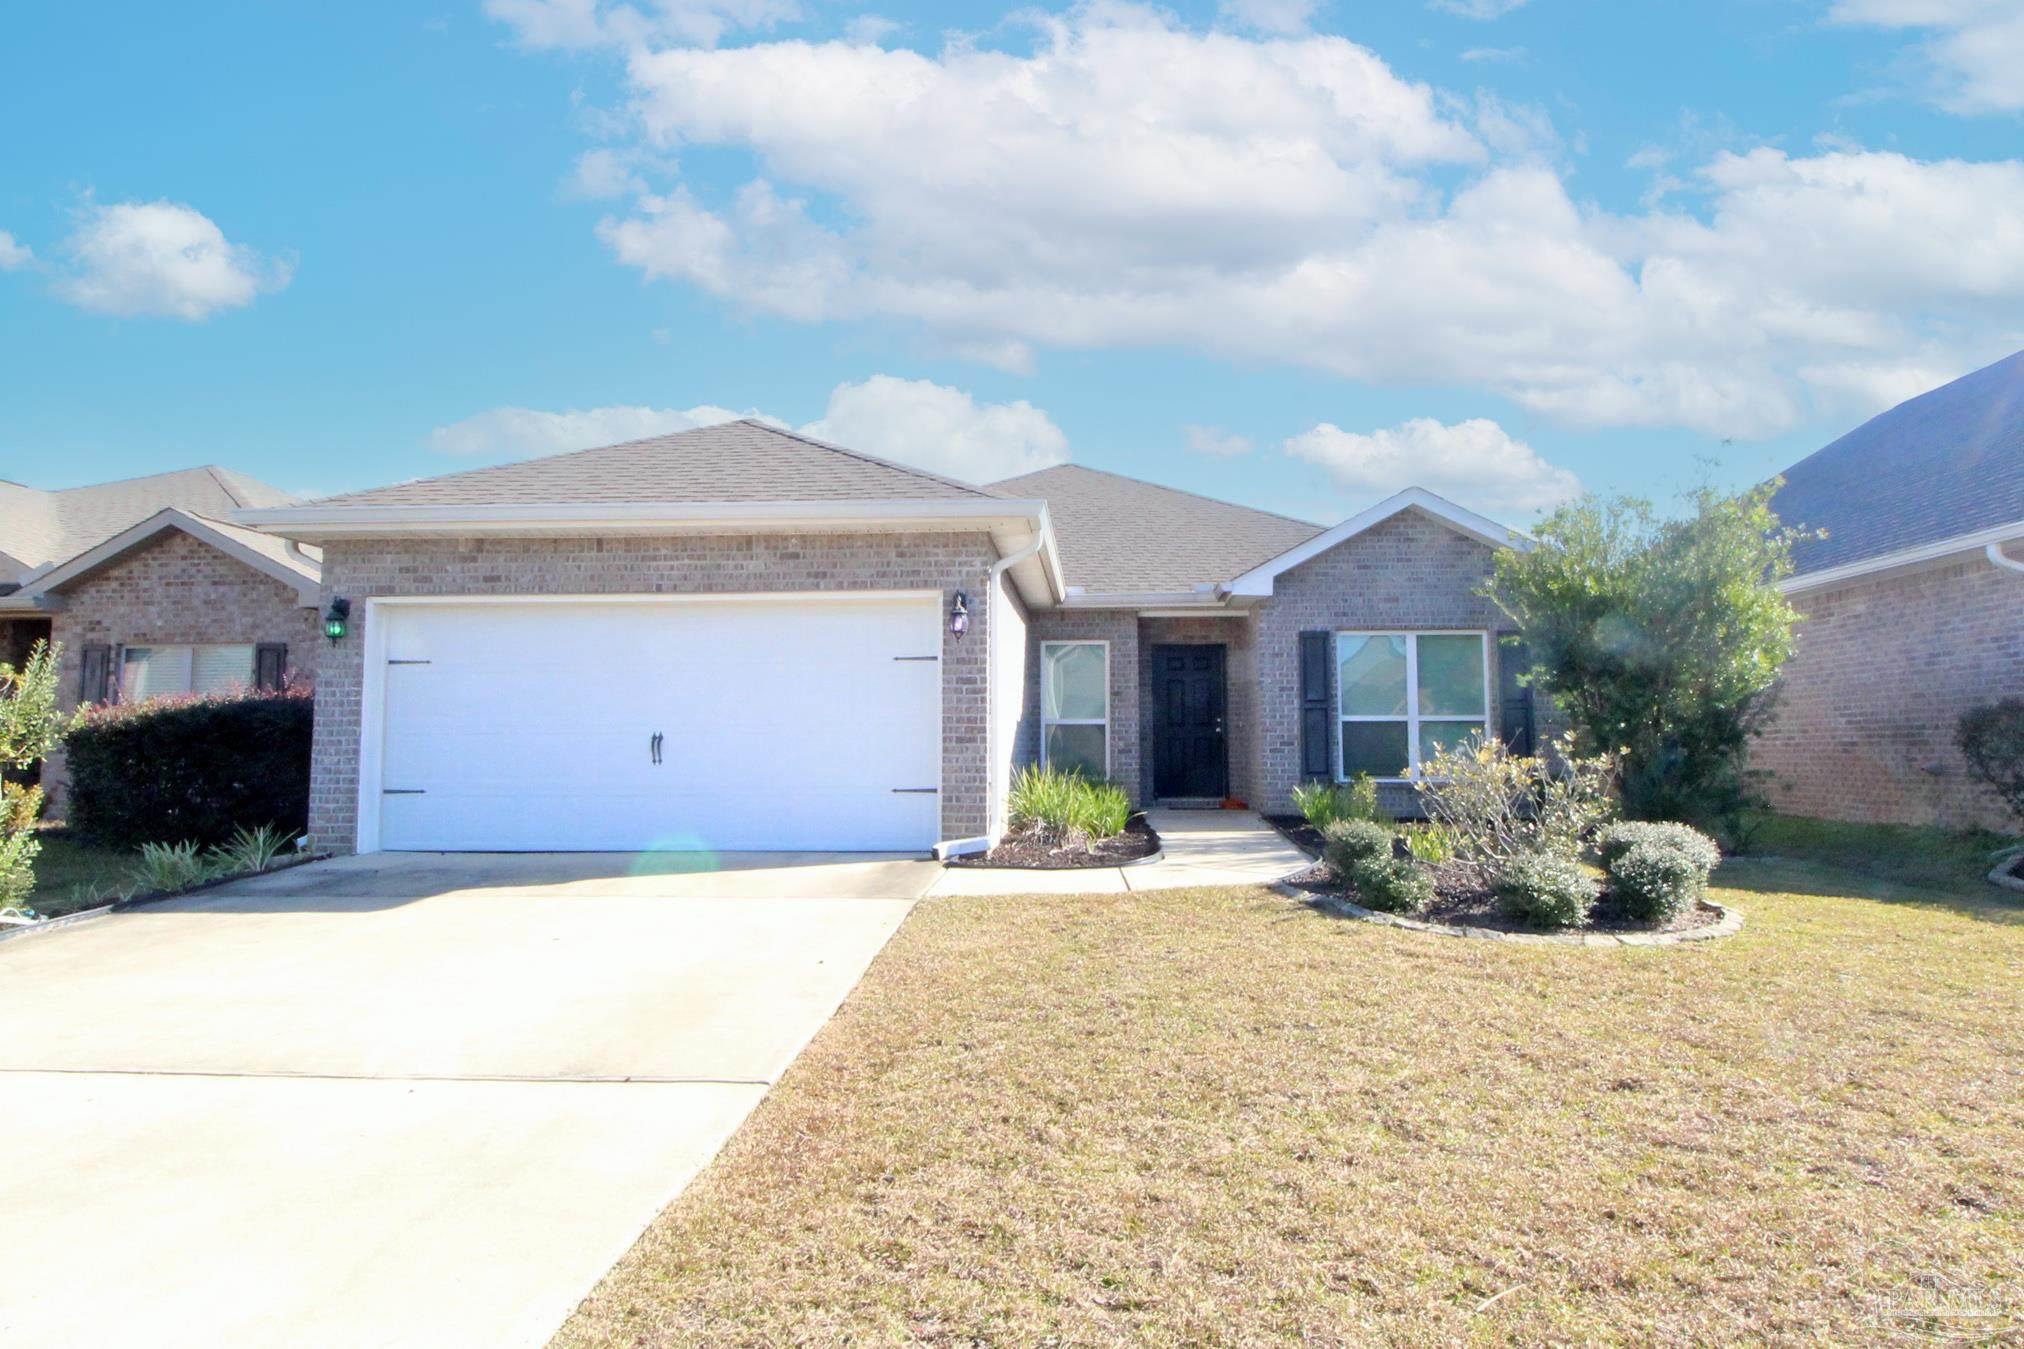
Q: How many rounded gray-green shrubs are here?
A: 5